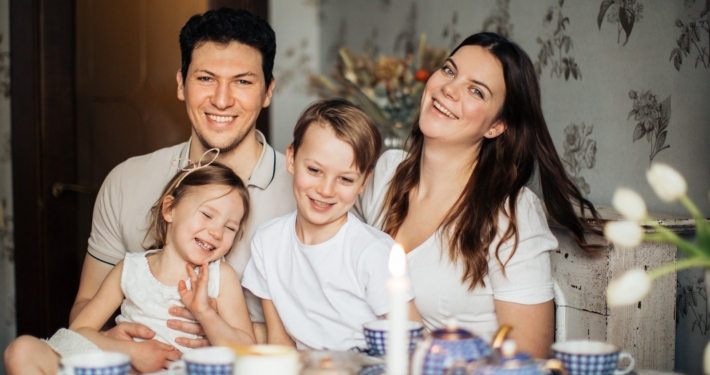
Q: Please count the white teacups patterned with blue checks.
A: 4